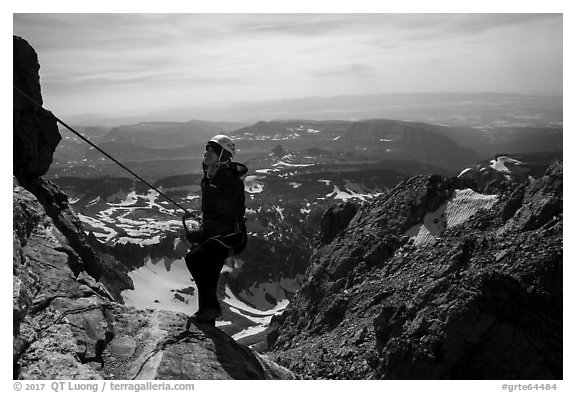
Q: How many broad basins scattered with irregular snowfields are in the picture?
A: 1